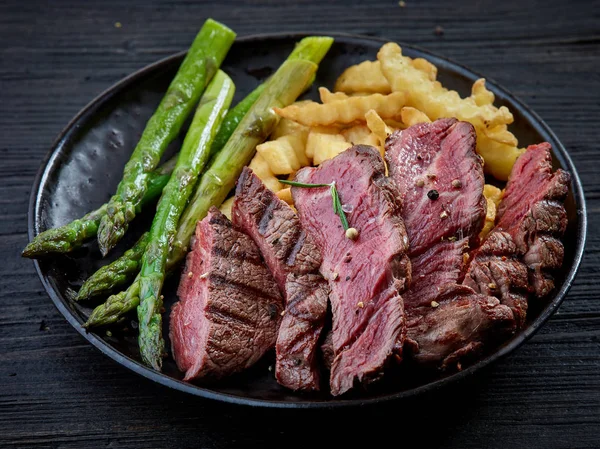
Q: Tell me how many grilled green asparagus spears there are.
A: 5